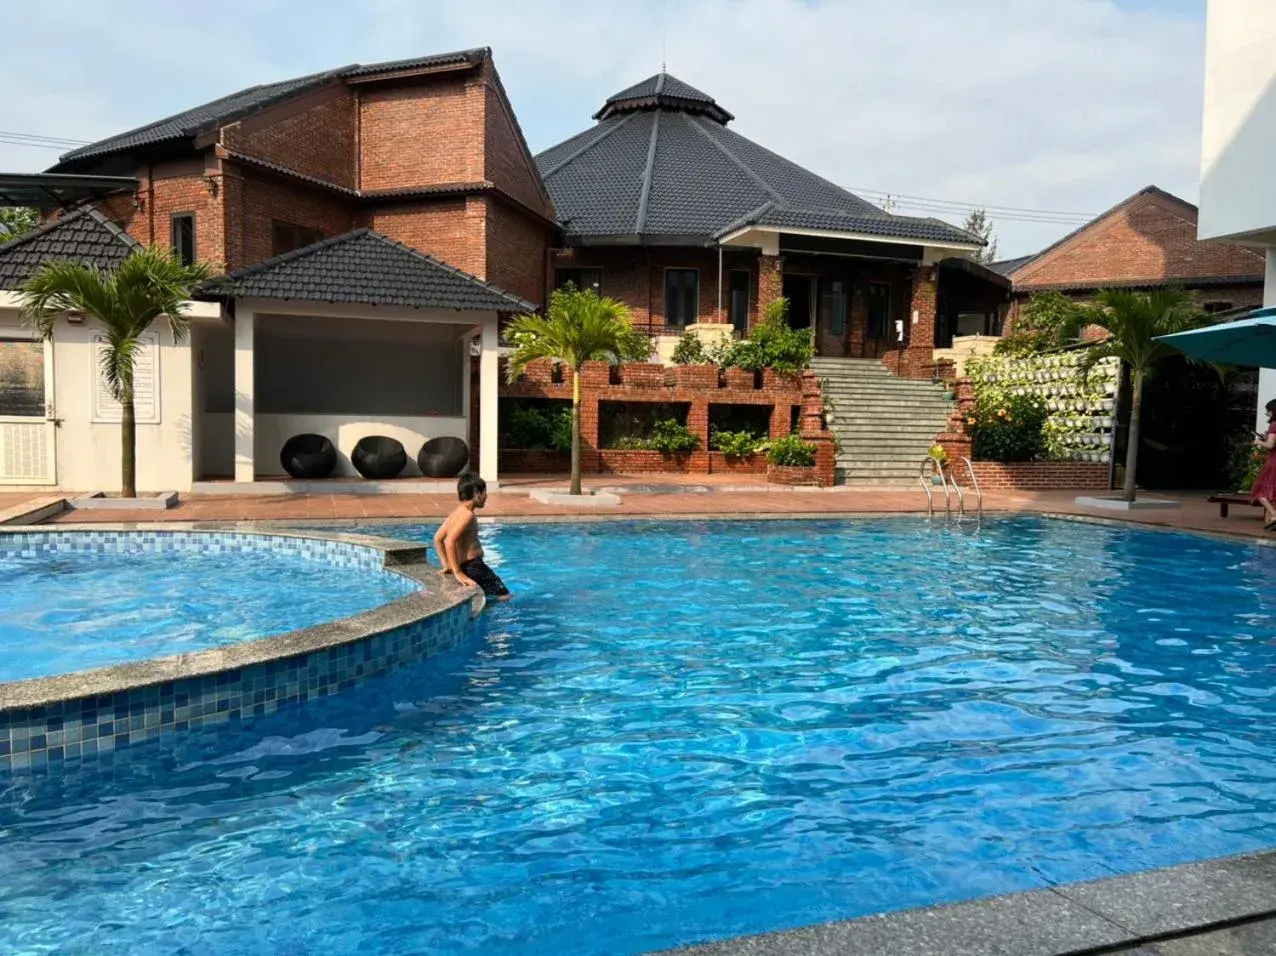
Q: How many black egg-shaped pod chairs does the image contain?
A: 3